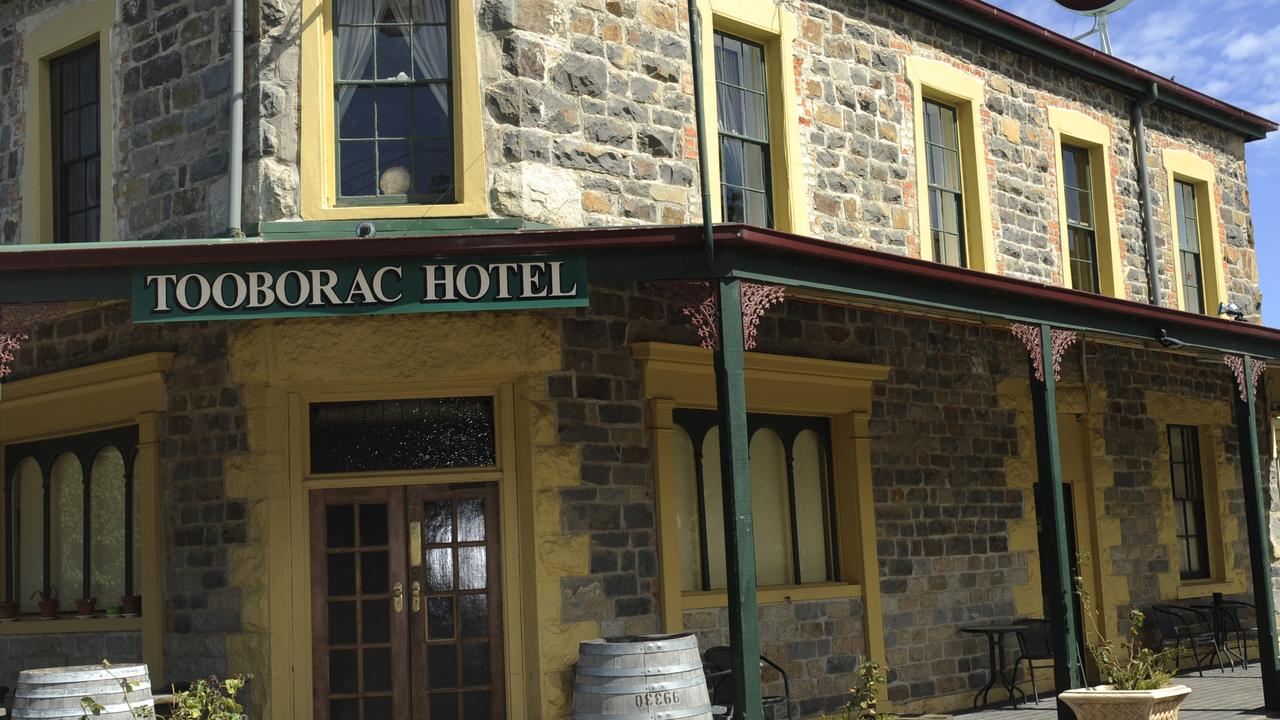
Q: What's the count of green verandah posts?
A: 3